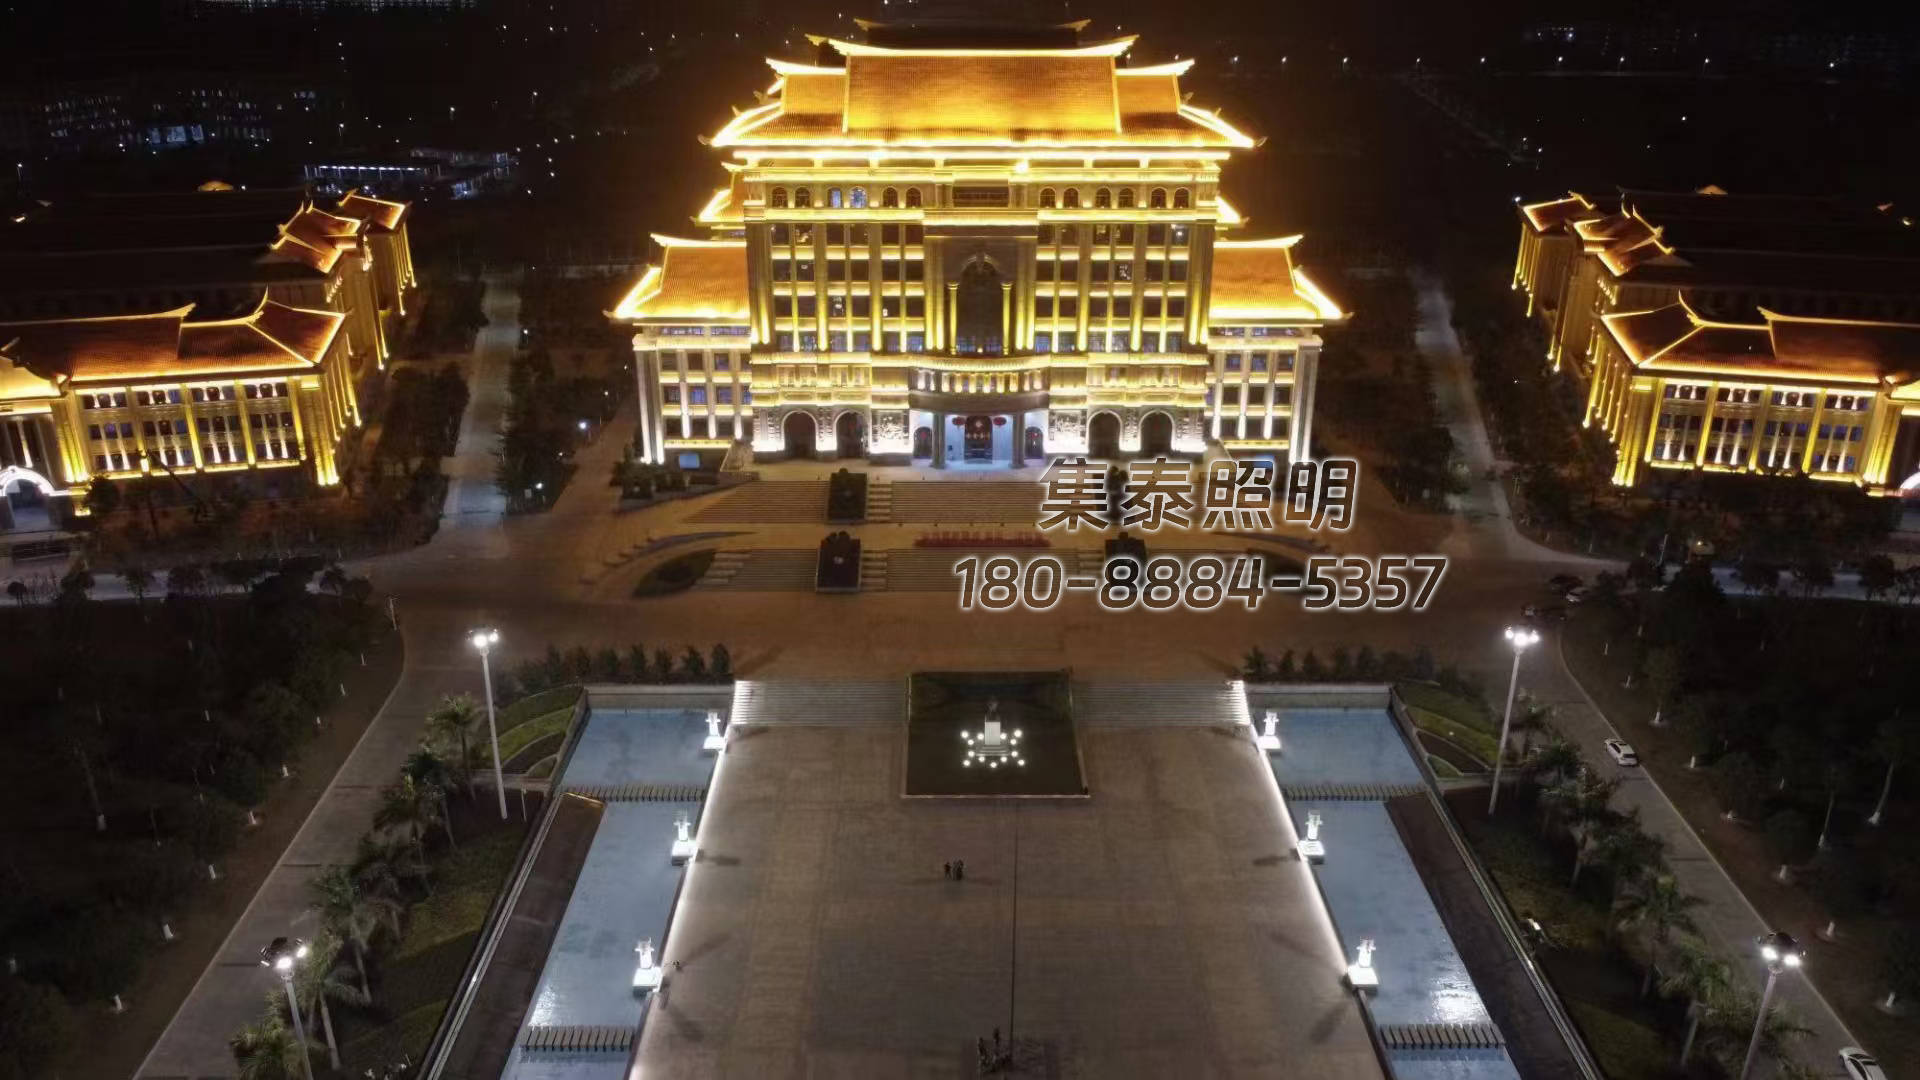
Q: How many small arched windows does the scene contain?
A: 12